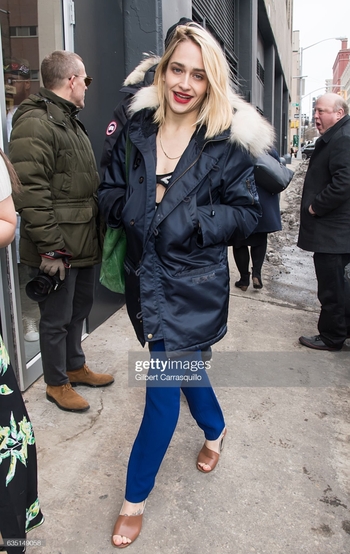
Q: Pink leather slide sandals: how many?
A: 0